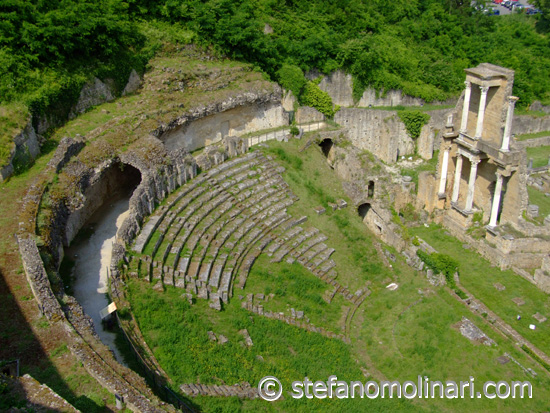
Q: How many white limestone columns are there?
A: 7